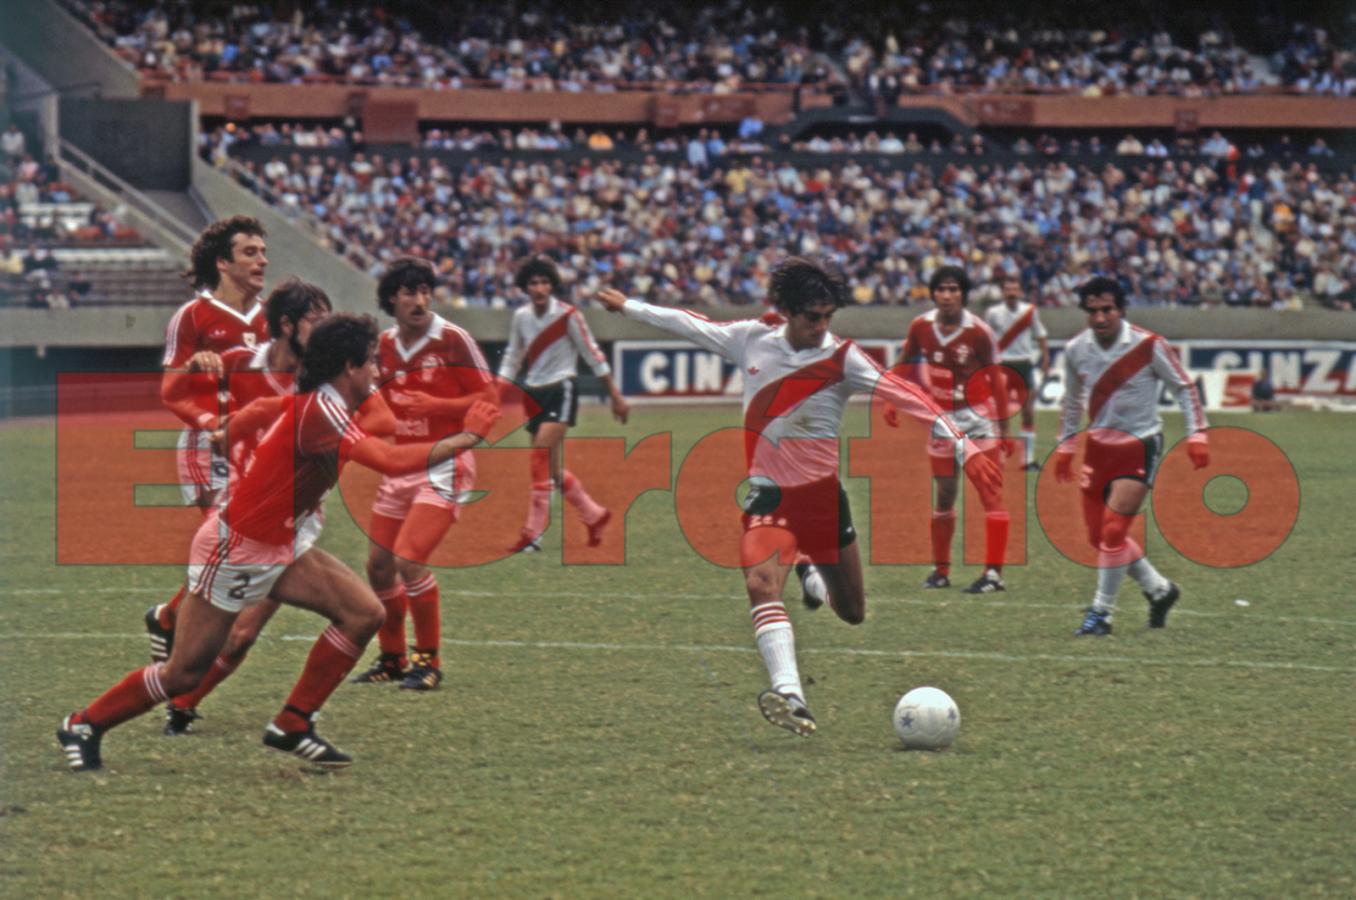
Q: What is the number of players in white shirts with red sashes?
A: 4